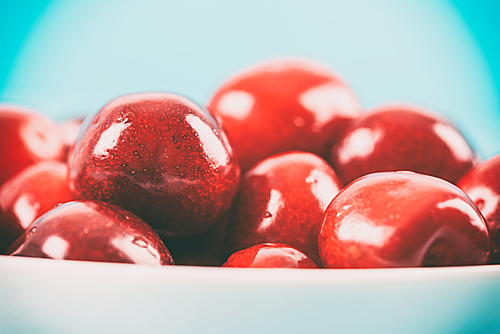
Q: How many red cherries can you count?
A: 11